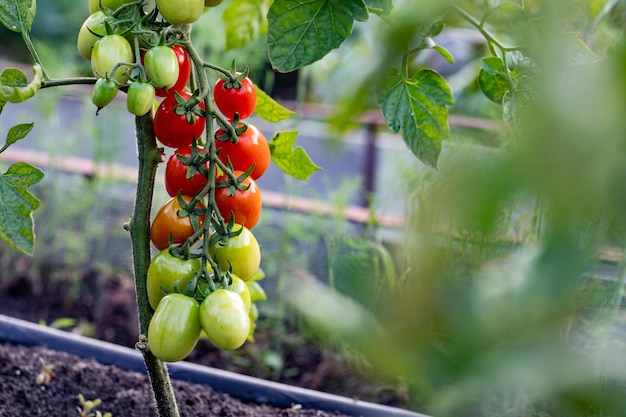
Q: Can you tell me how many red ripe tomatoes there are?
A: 6